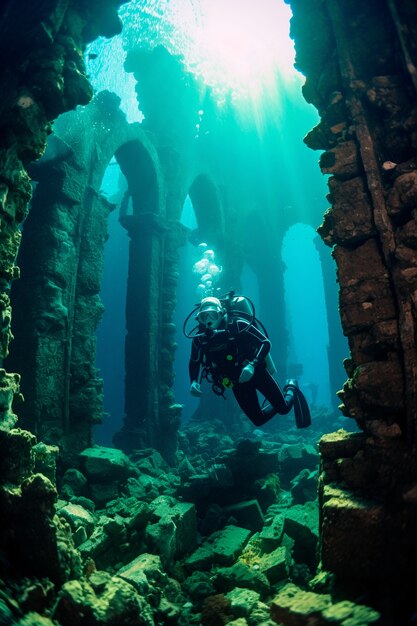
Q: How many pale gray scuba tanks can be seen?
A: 1